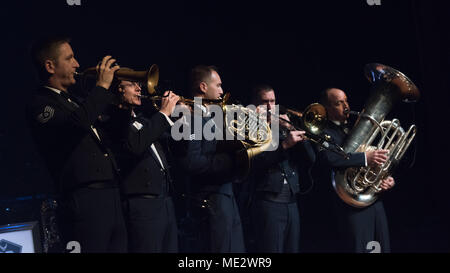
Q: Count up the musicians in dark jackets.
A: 5